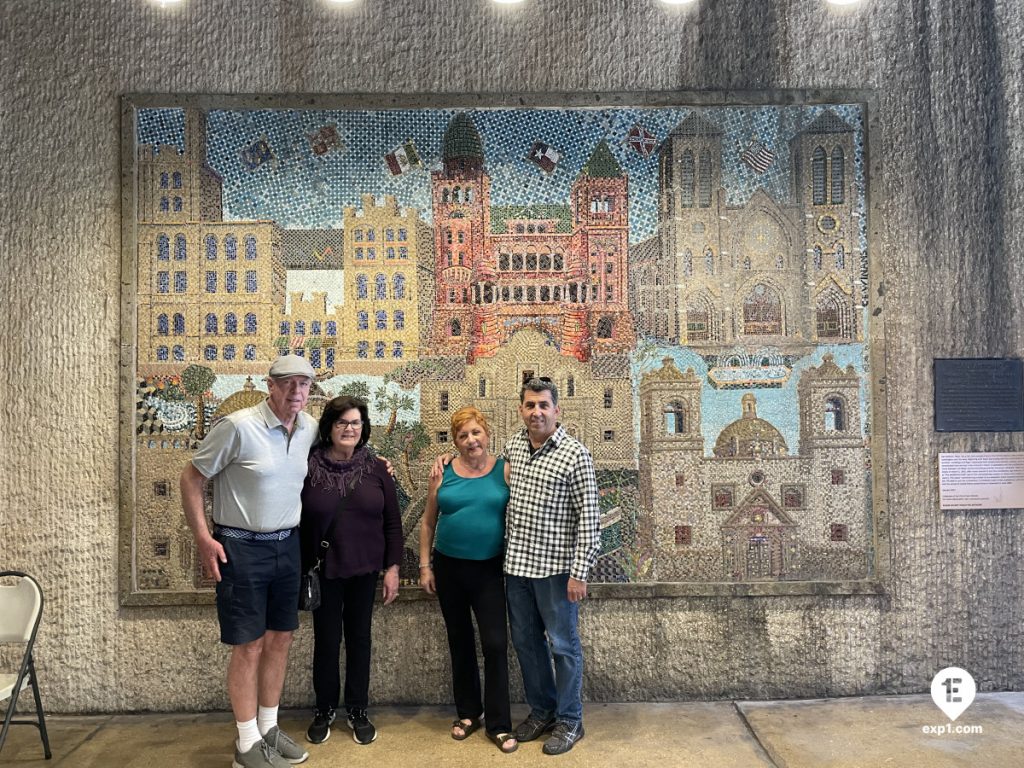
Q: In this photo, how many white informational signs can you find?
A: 1